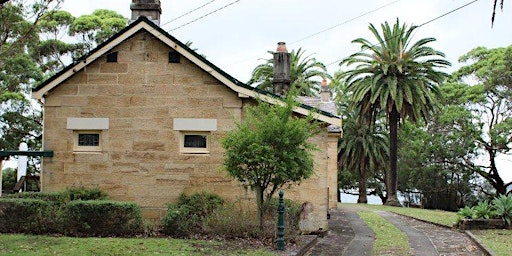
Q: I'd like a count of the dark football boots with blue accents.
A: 0